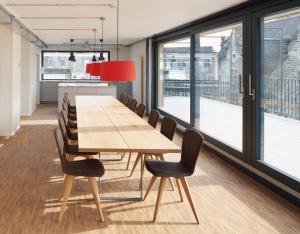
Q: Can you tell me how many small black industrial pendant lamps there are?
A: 3